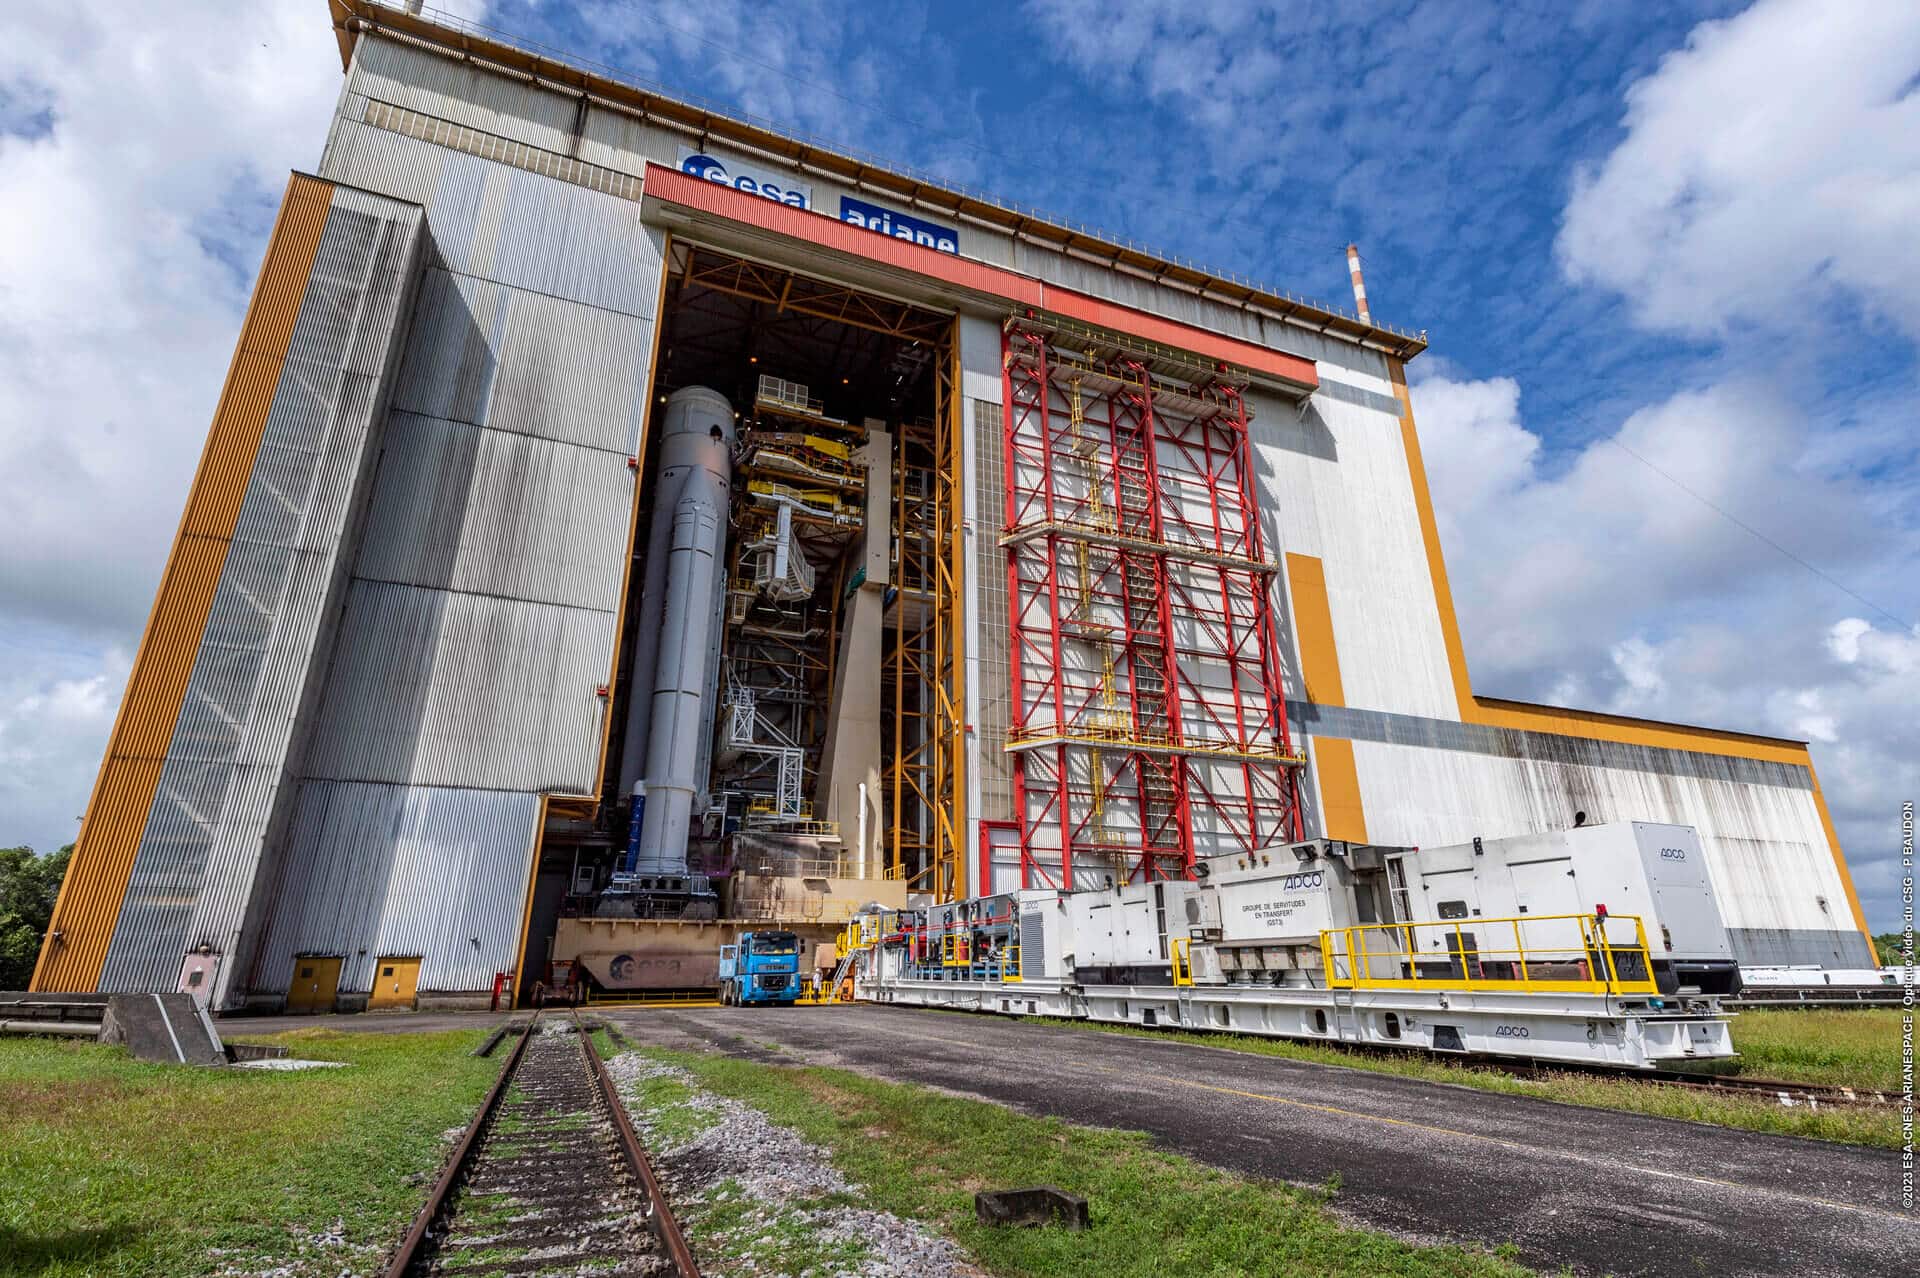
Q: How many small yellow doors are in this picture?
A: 2